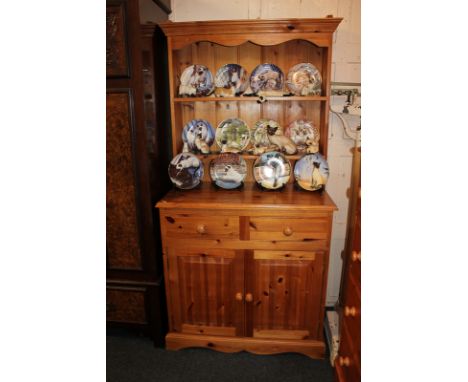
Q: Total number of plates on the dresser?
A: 12